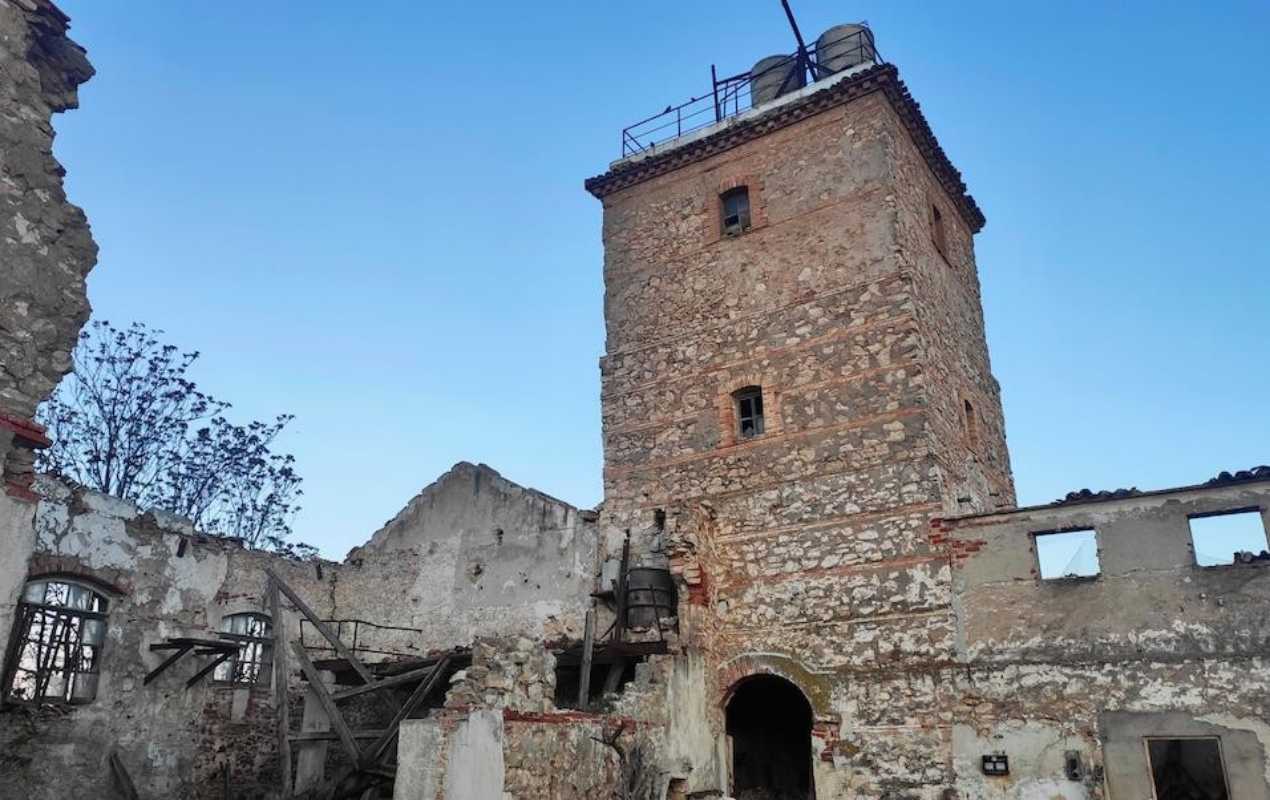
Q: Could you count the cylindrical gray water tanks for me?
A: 2